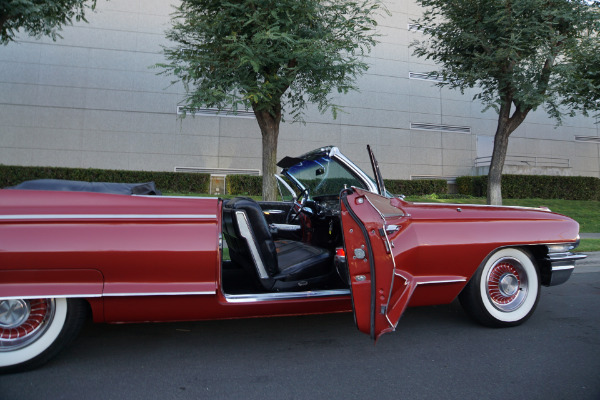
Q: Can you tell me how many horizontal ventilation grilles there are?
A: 7